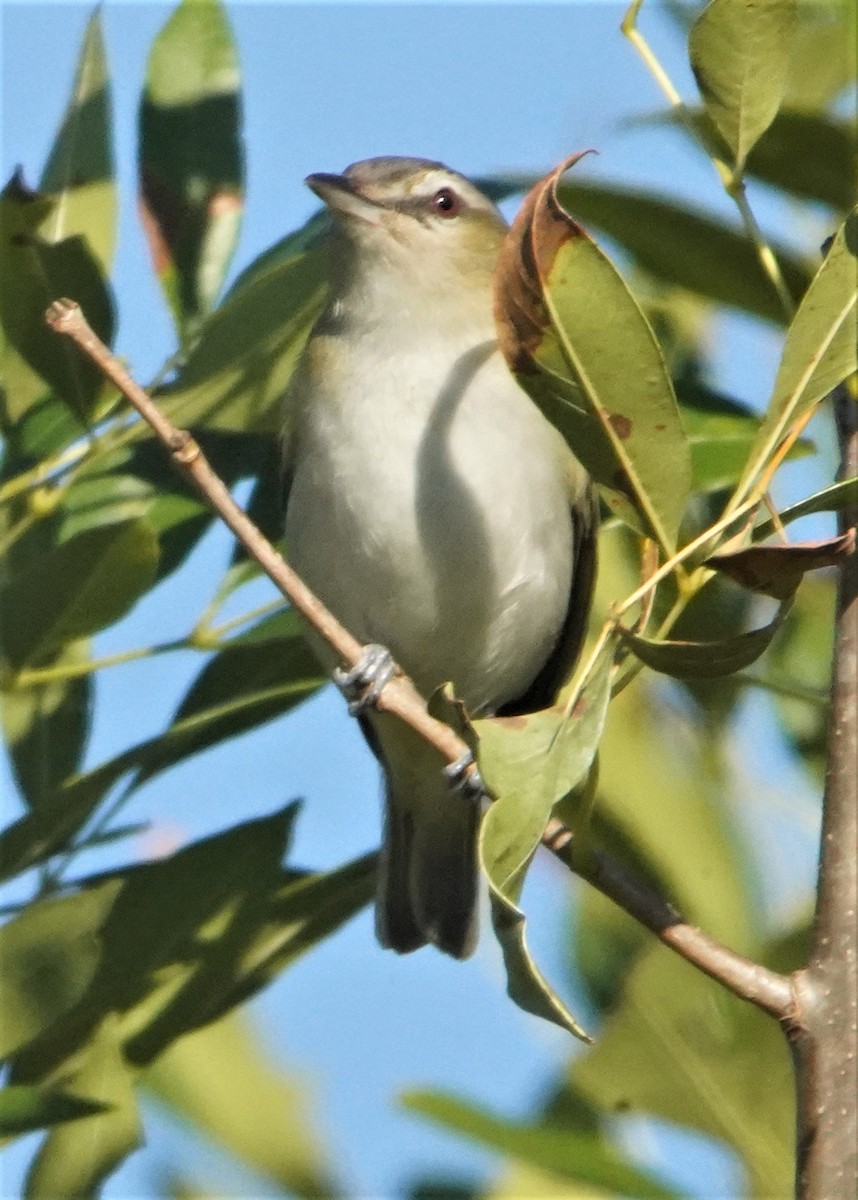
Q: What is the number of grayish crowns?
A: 1